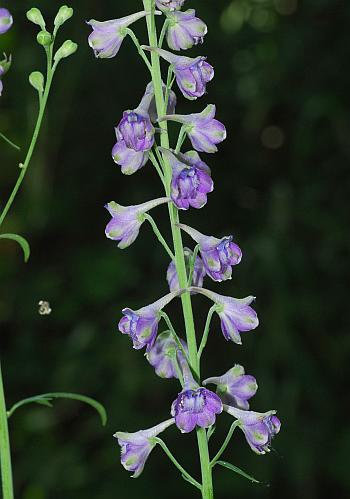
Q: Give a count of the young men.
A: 0